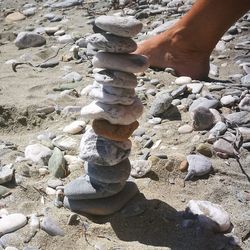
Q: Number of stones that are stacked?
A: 11